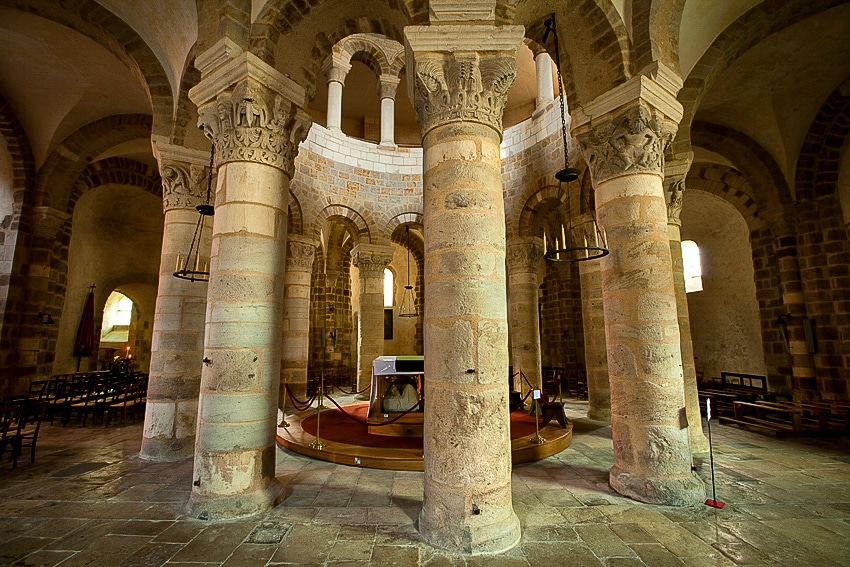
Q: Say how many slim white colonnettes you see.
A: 3